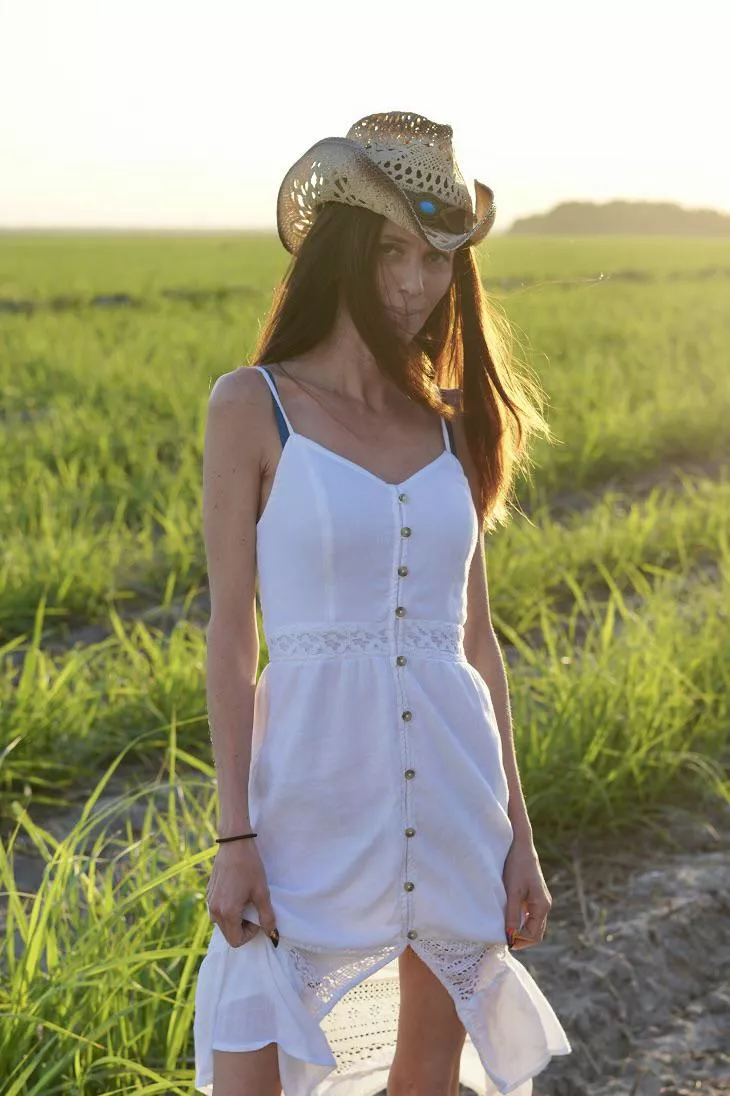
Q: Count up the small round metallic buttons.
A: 10